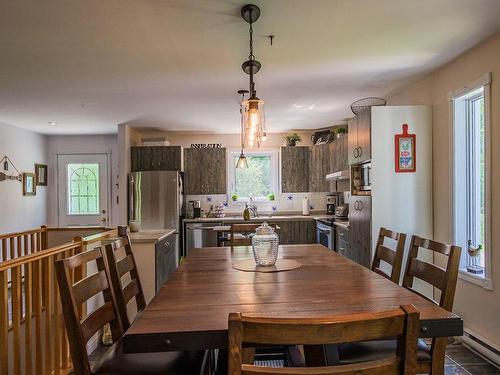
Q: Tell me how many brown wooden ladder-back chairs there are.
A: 6